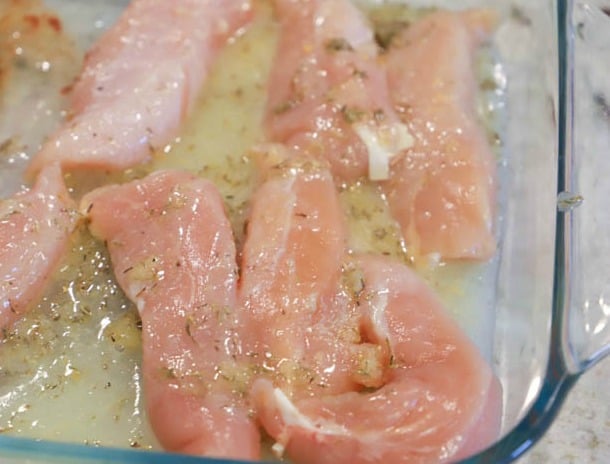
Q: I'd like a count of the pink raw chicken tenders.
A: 7